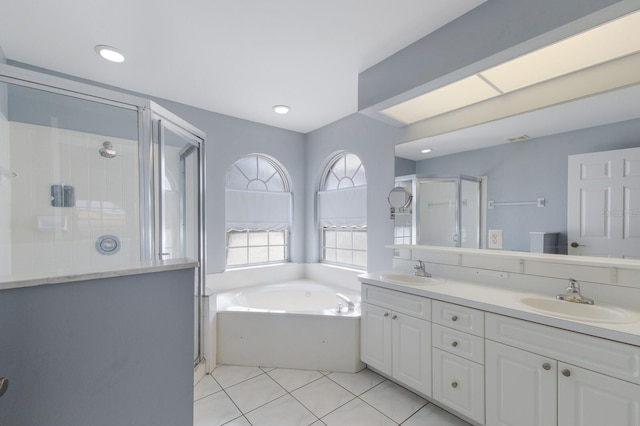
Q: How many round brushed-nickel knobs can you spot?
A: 7